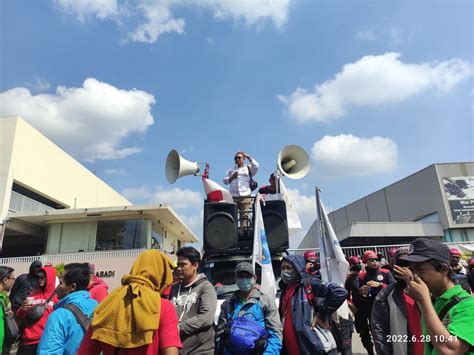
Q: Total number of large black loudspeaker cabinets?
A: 2